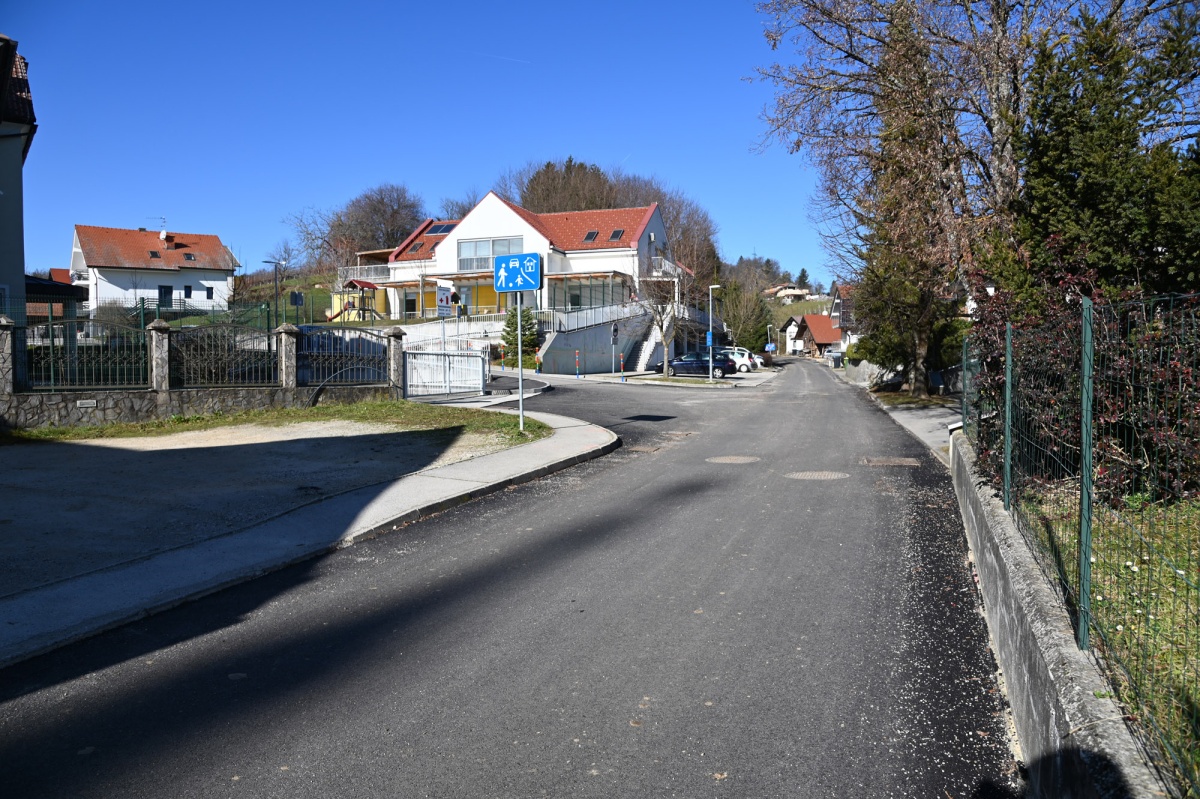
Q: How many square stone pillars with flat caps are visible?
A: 4